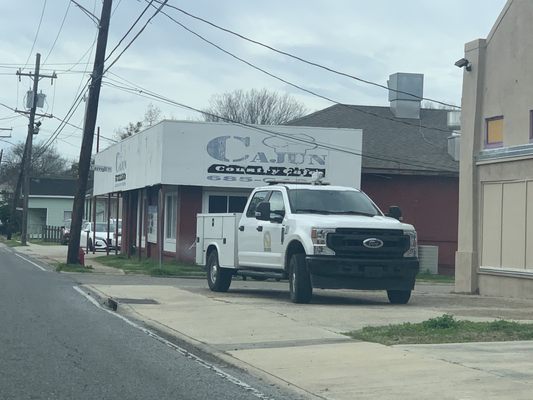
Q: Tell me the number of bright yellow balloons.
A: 0